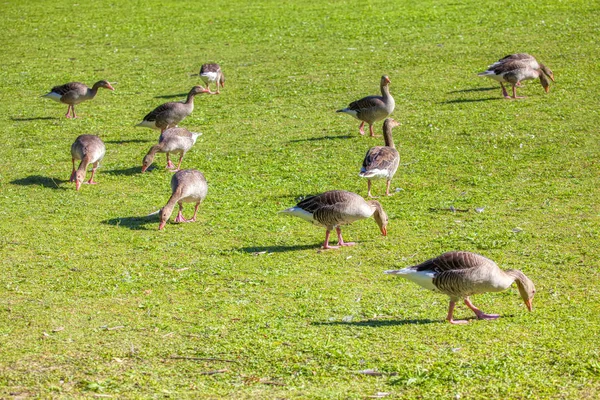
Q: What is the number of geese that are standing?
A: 12